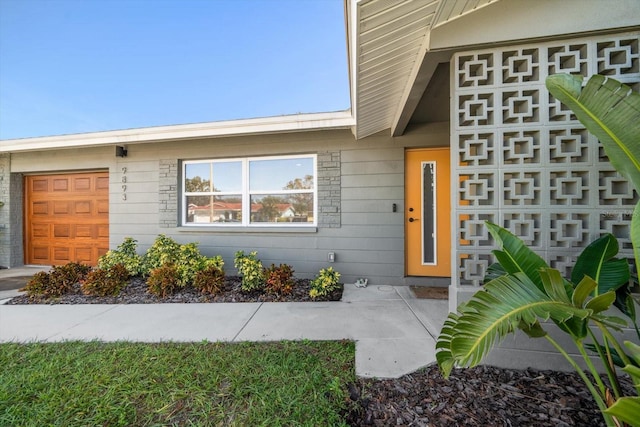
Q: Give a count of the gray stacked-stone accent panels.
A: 2